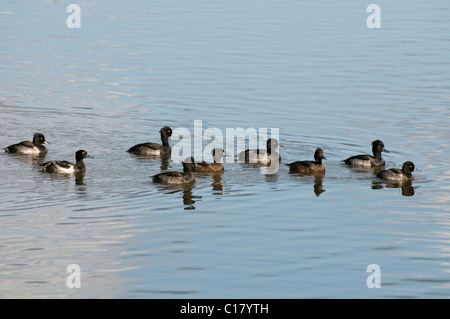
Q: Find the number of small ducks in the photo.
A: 9